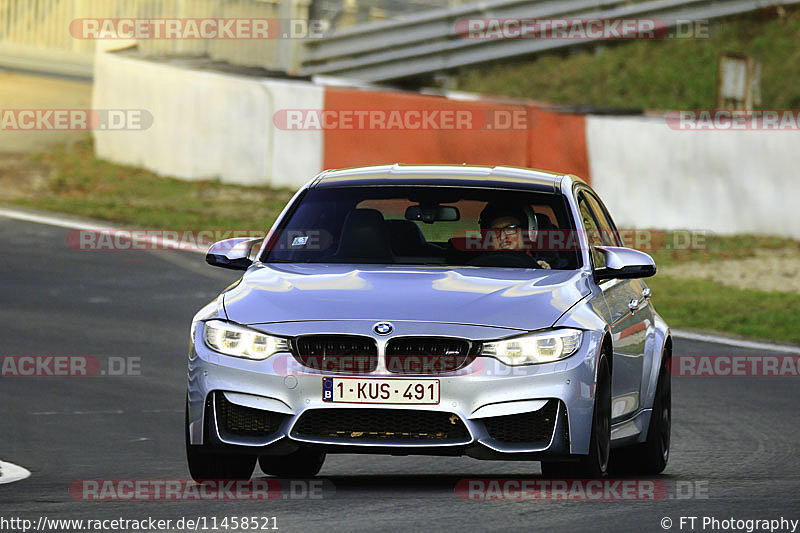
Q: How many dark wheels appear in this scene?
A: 4